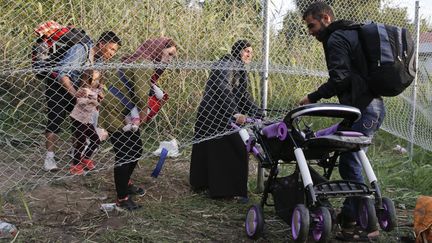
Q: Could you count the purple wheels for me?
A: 5